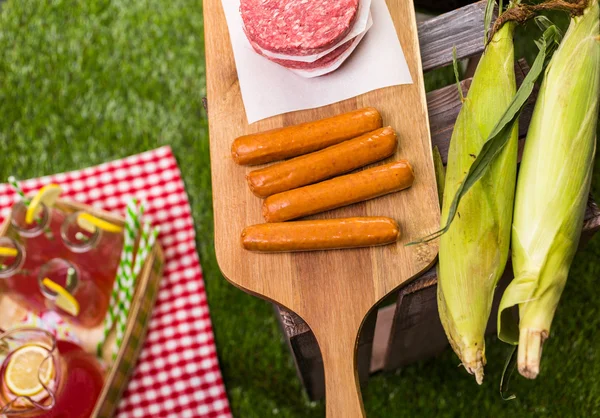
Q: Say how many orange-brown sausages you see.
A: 4